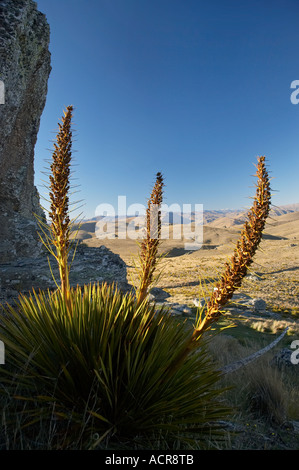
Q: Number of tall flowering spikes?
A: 3